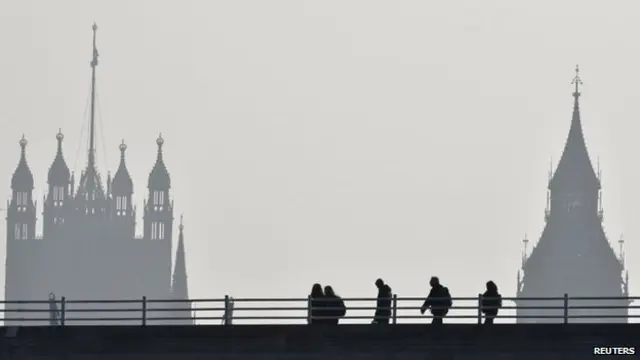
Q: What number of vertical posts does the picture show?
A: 7